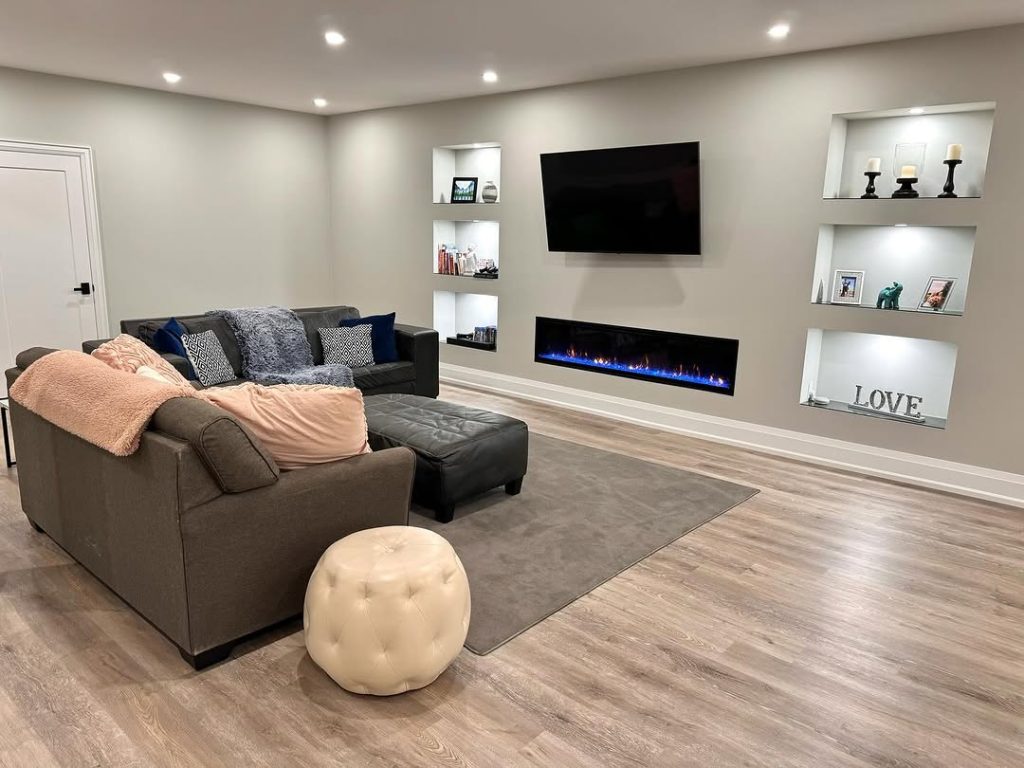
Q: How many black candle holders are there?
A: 3